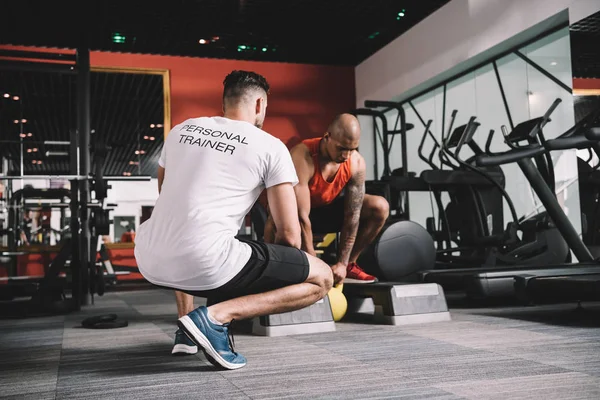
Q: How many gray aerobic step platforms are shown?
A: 2